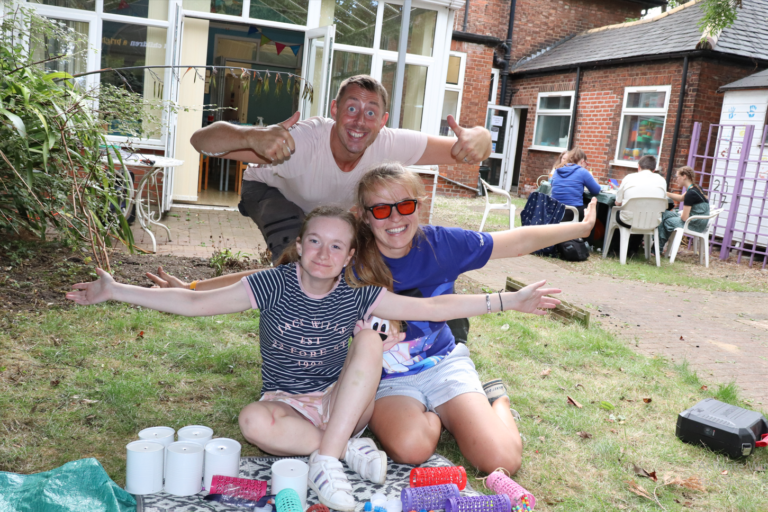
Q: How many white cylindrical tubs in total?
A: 6